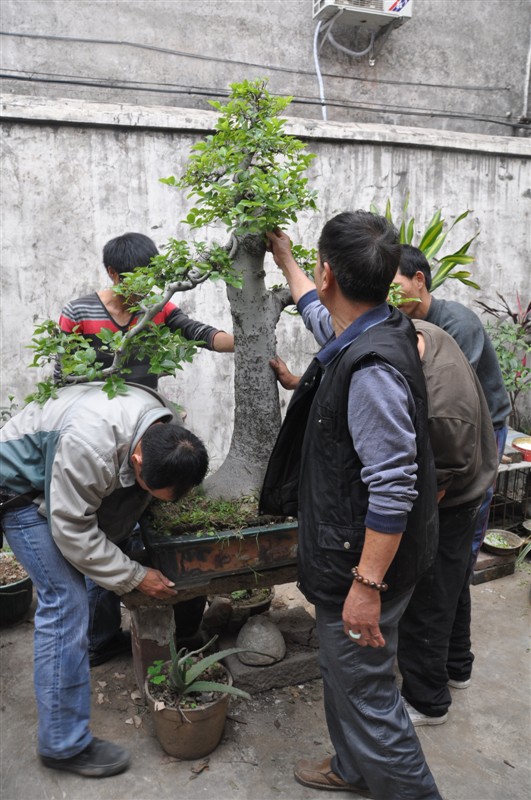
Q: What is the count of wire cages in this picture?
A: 1